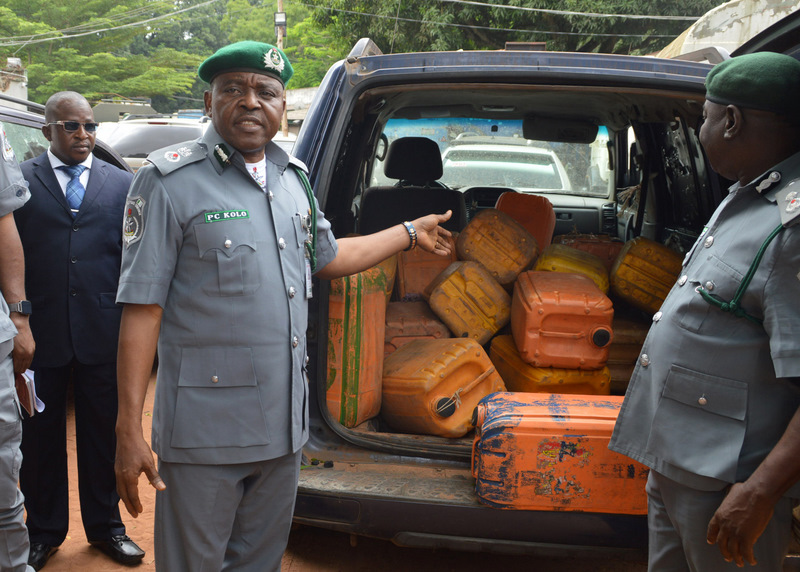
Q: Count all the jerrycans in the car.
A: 15